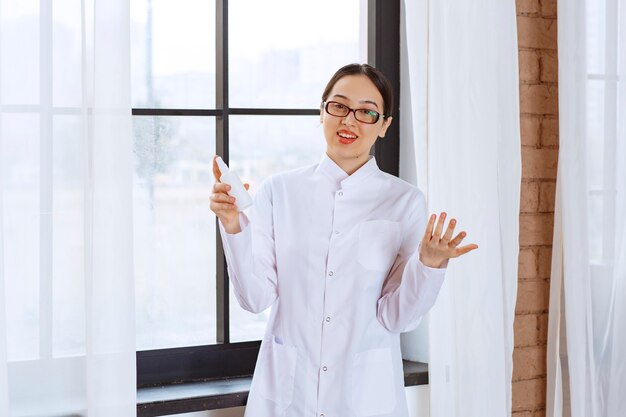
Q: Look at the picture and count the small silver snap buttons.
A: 6